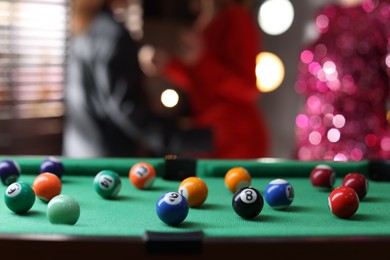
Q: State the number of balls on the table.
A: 15